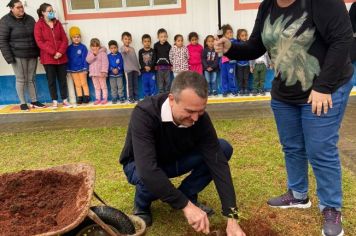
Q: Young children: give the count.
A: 12